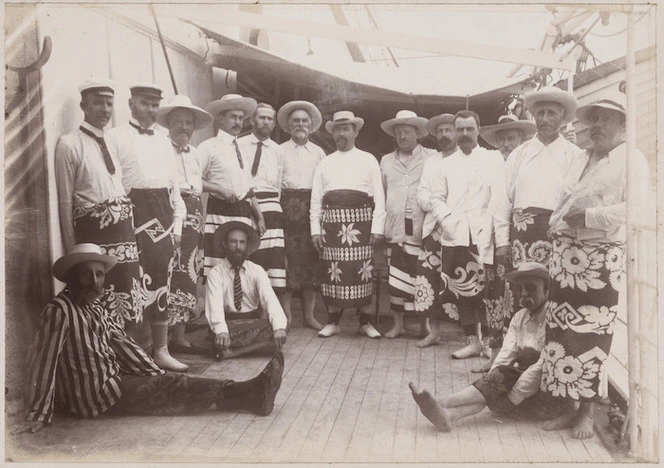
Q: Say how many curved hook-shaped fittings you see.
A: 1